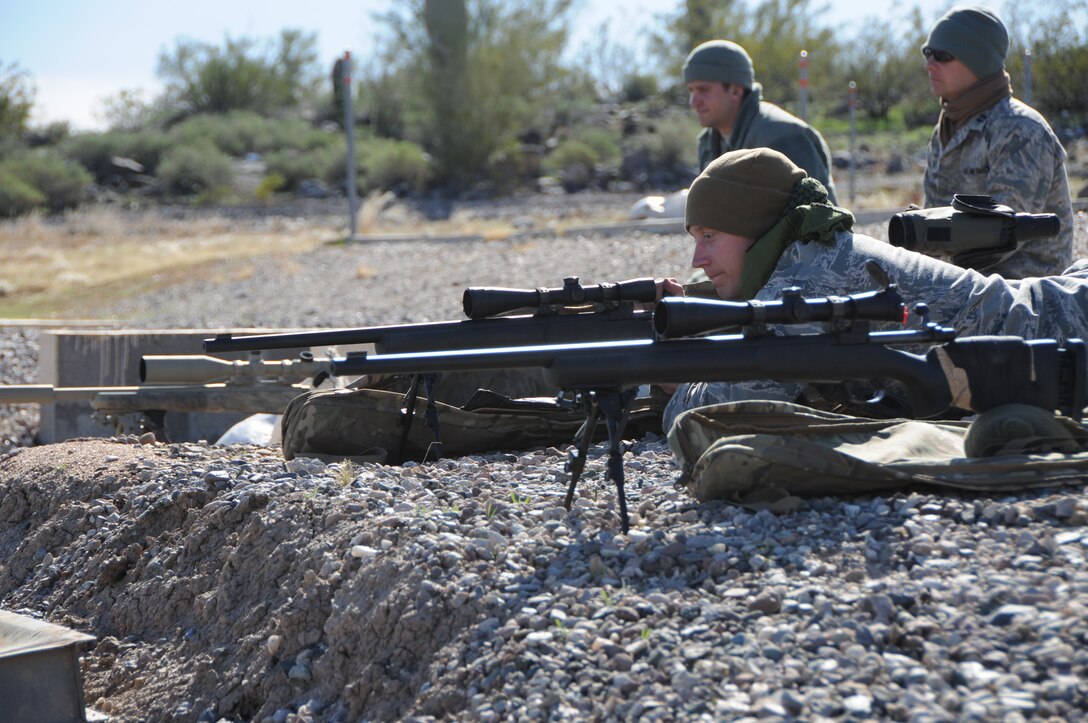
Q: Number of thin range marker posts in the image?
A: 4